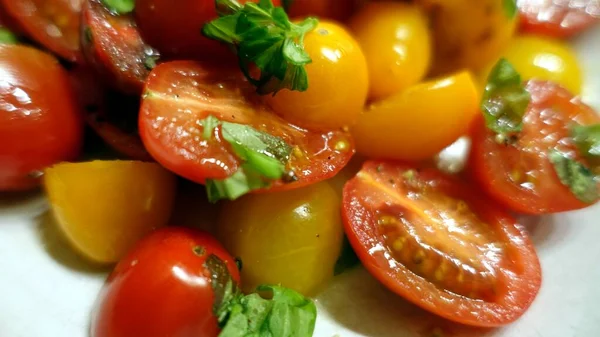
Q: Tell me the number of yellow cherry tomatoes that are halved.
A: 2